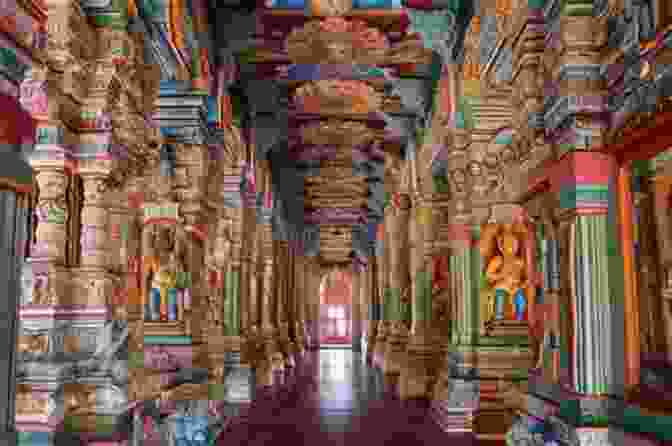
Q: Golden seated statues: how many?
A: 2